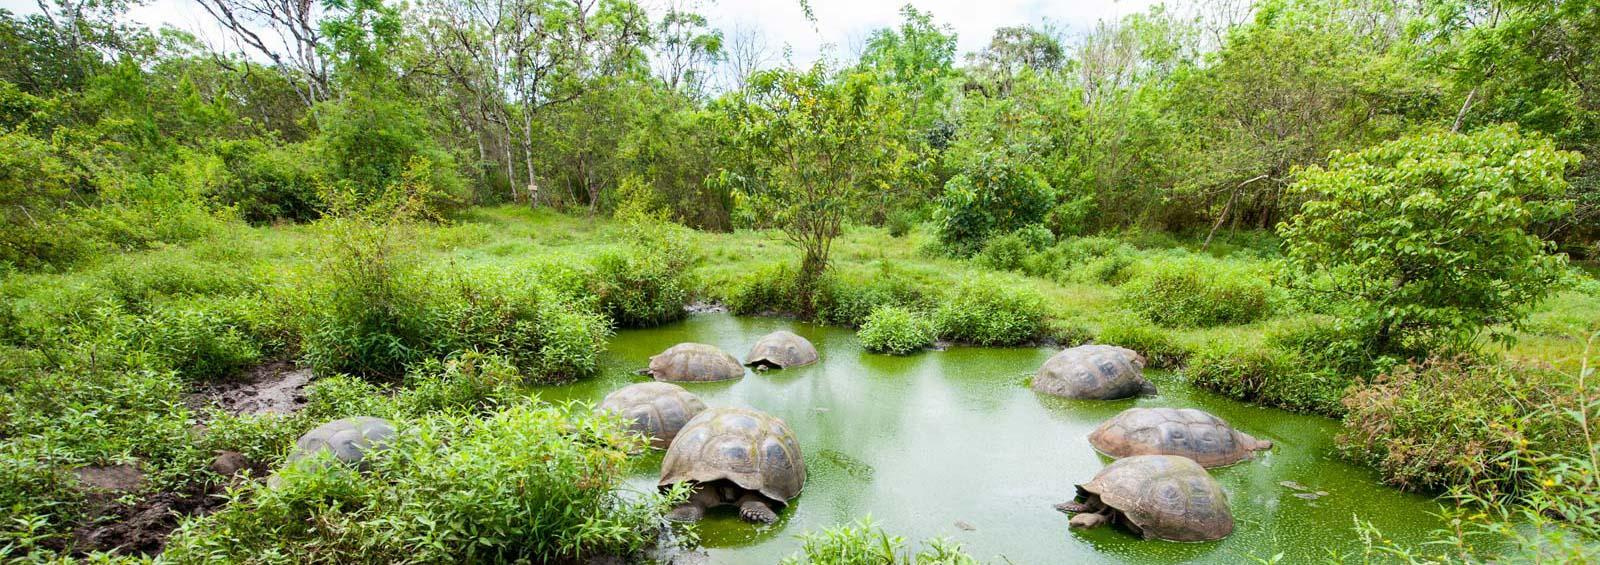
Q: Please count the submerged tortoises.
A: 7